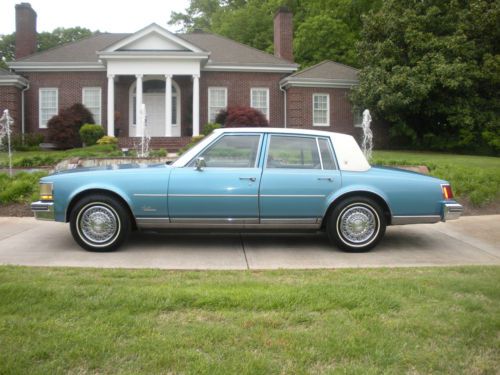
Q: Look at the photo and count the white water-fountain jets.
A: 3